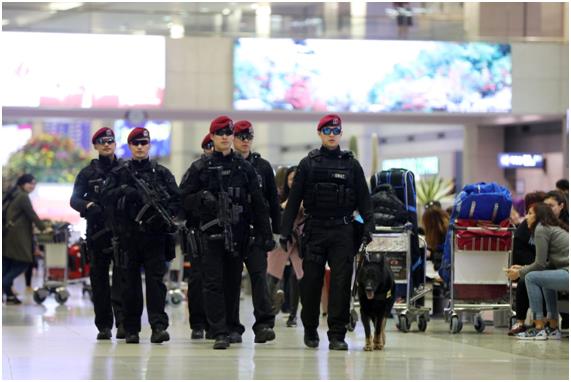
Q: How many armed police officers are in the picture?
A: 6